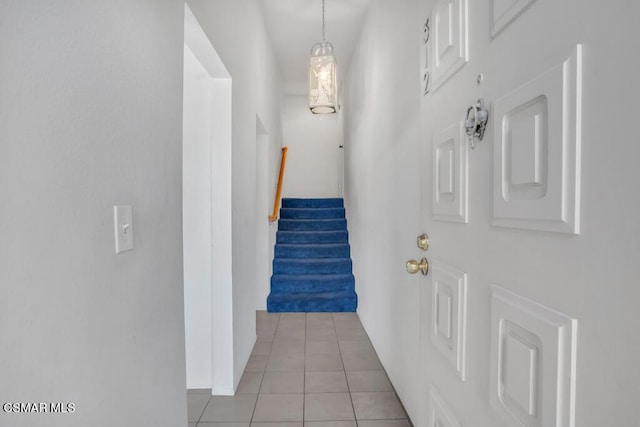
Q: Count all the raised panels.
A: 7